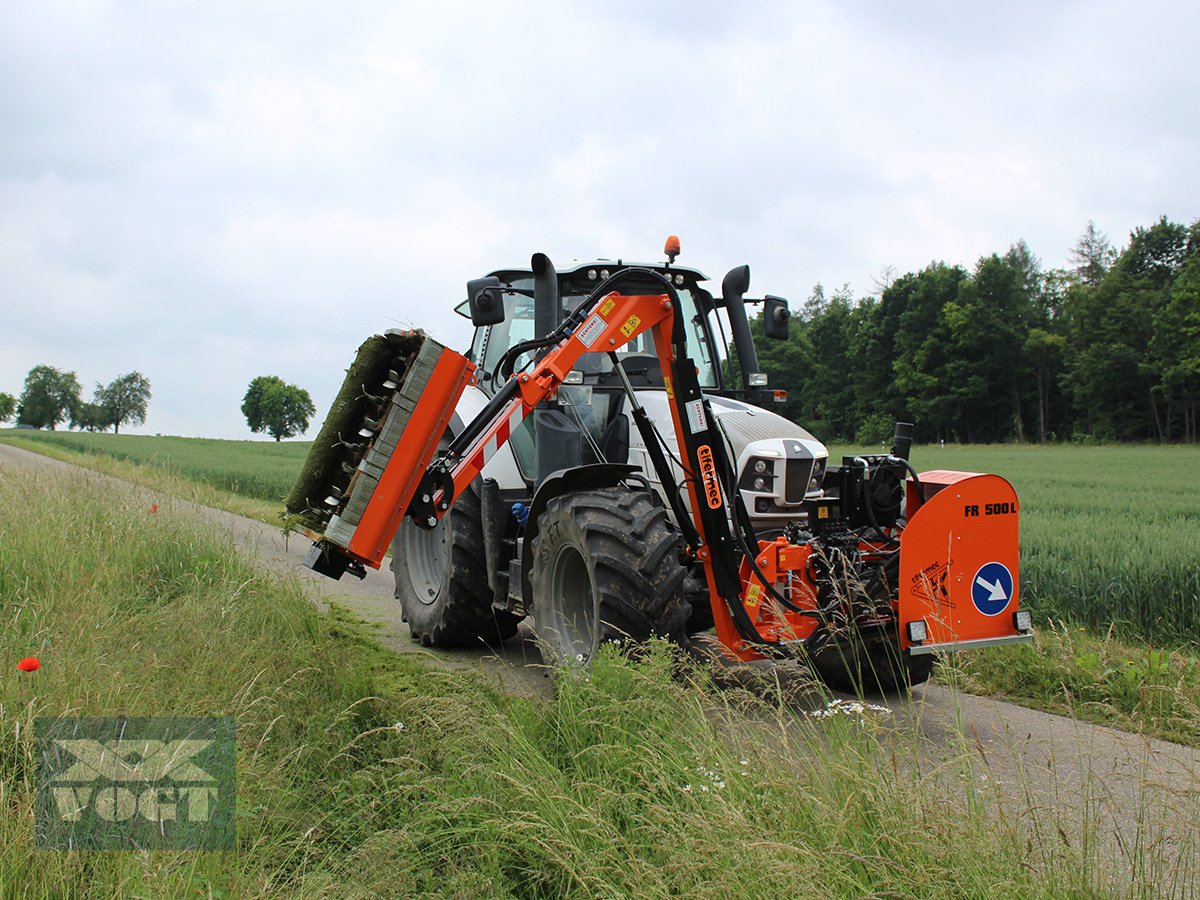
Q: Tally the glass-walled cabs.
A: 1